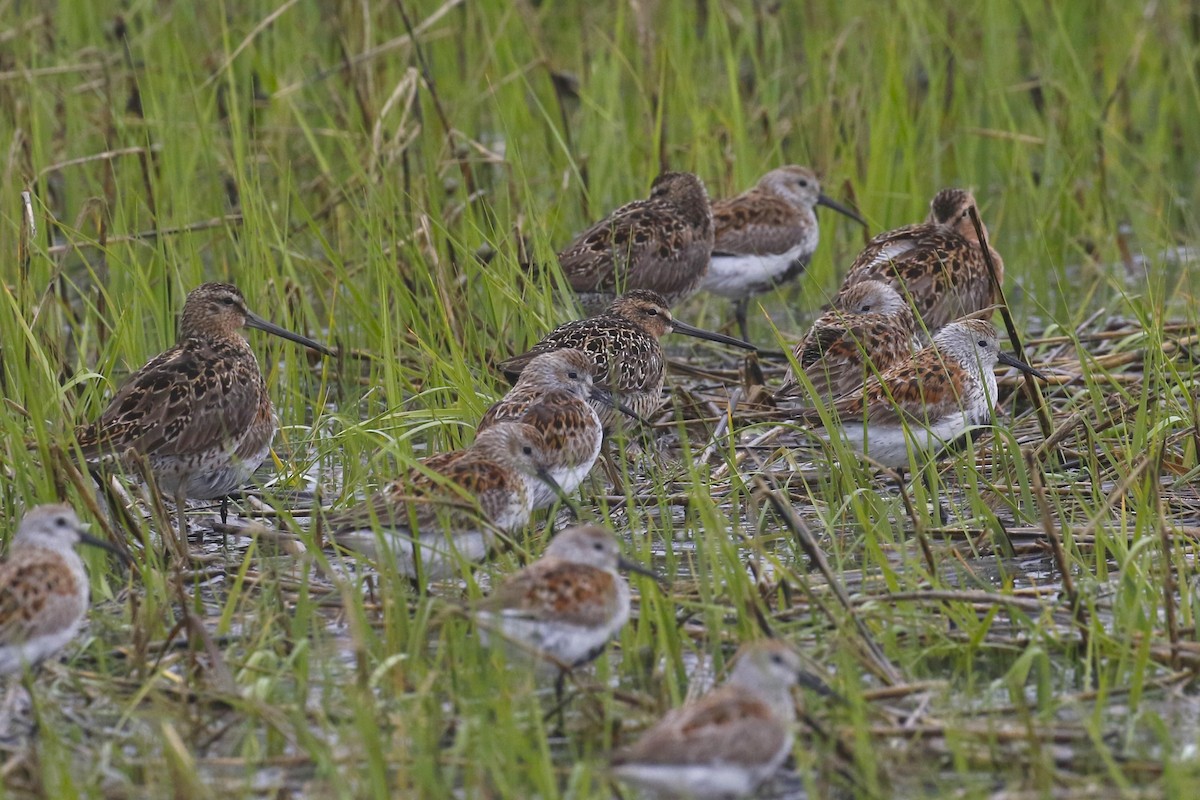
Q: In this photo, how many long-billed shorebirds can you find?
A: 12